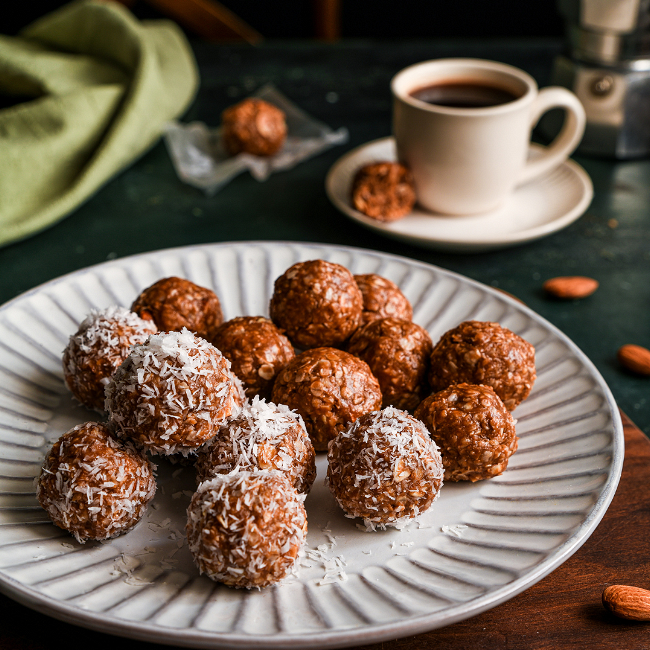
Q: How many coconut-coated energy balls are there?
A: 6